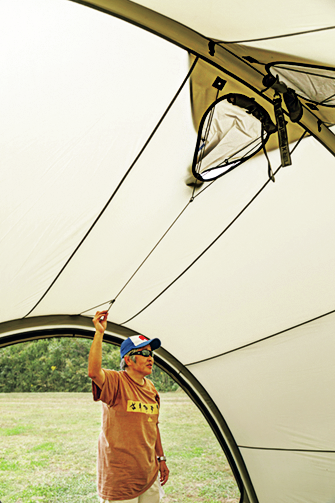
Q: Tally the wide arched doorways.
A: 1